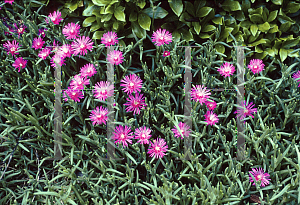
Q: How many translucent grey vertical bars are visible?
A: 4